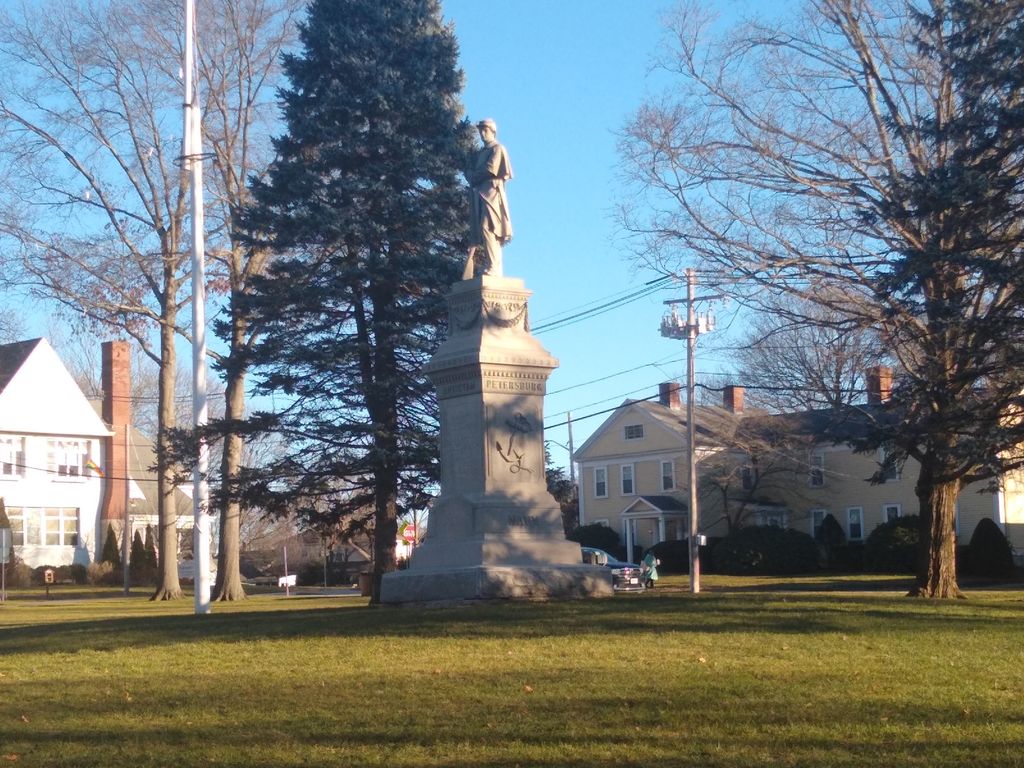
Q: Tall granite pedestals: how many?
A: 1